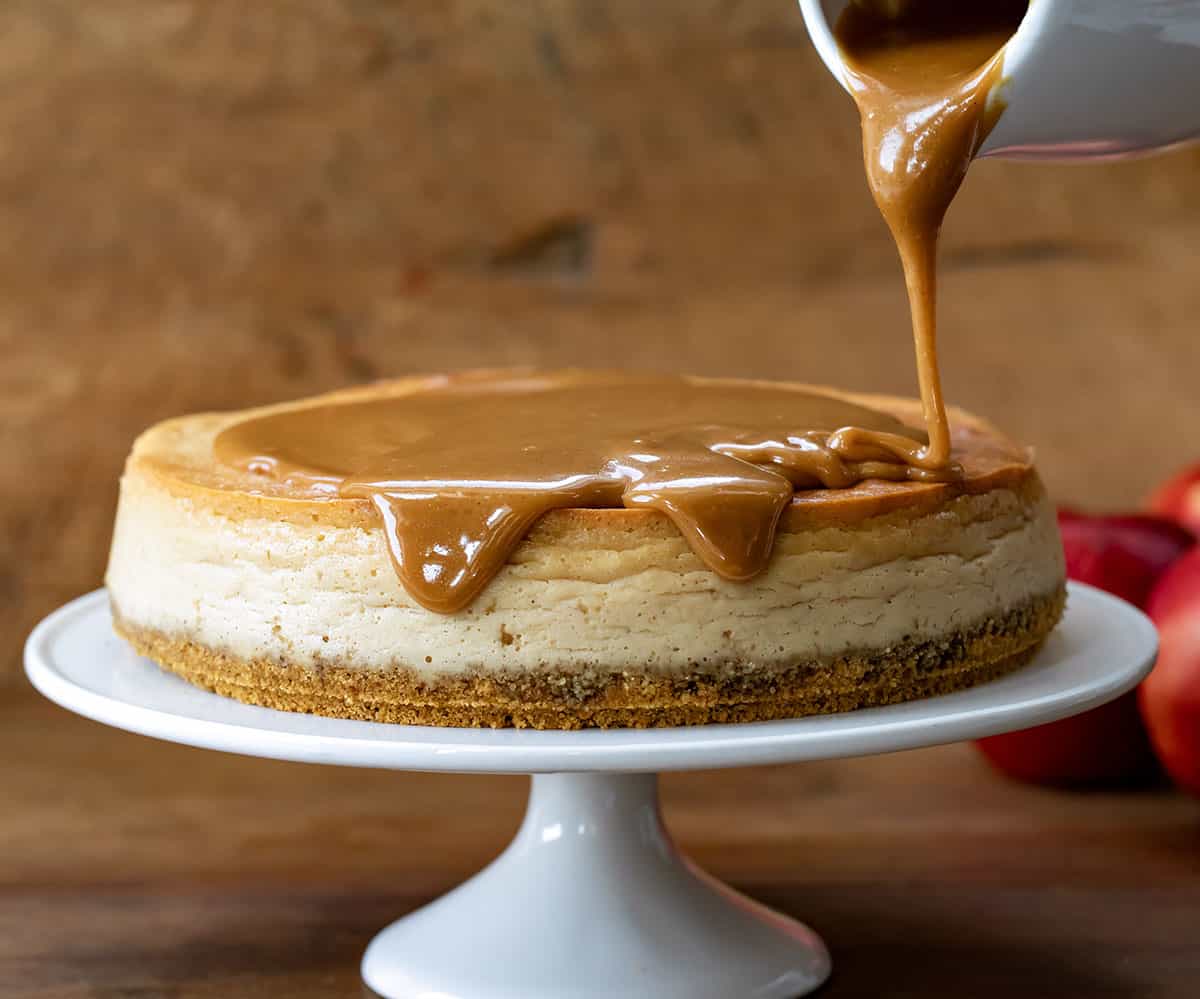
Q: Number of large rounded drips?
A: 2